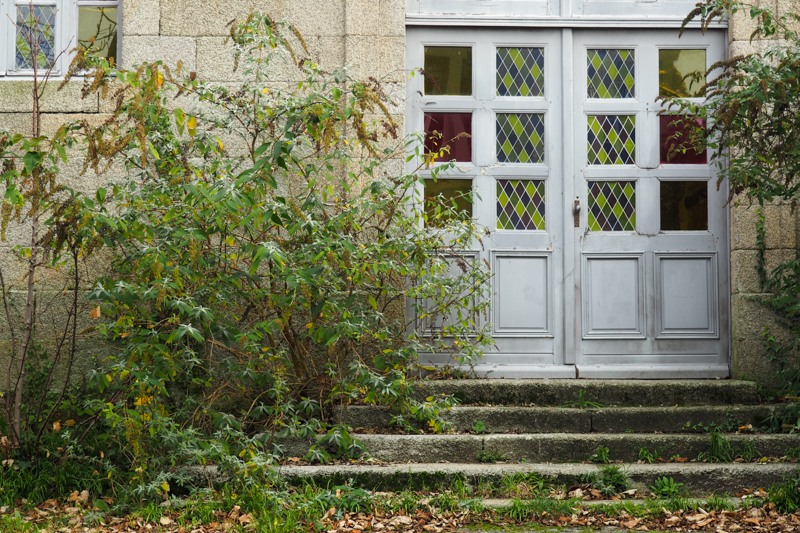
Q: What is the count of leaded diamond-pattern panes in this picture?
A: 7